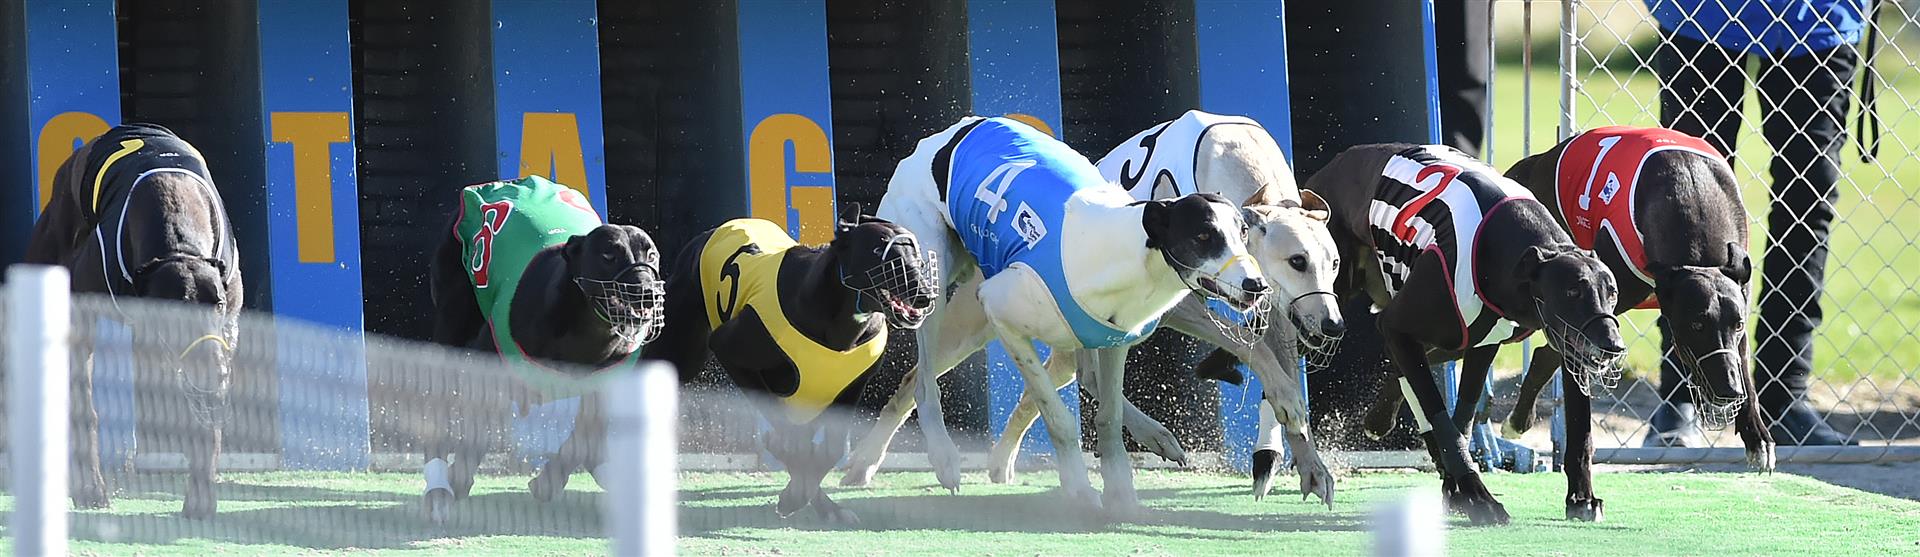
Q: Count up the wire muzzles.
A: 7